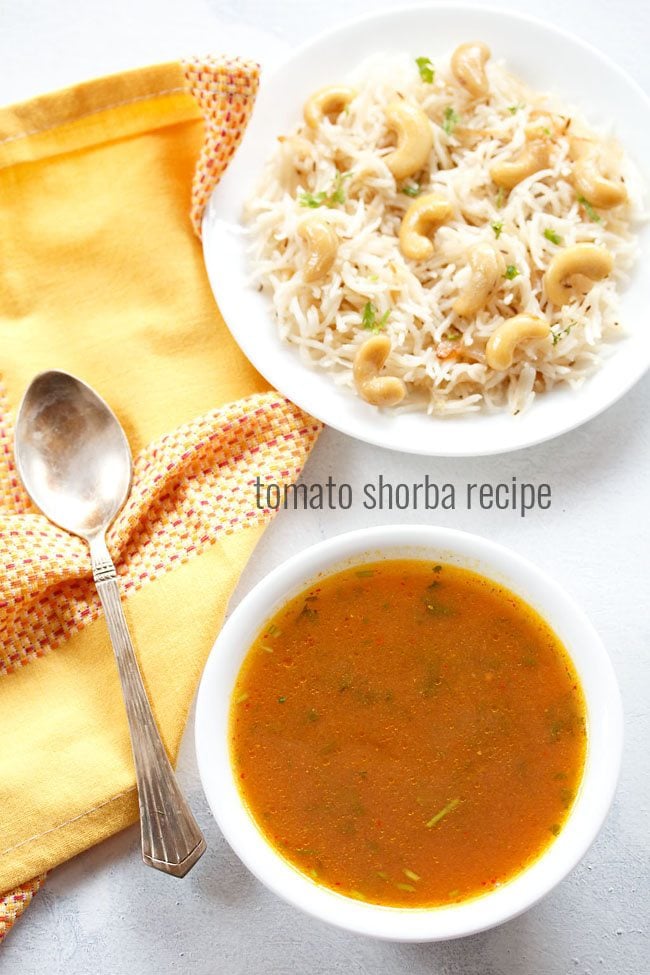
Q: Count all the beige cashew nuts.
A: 11